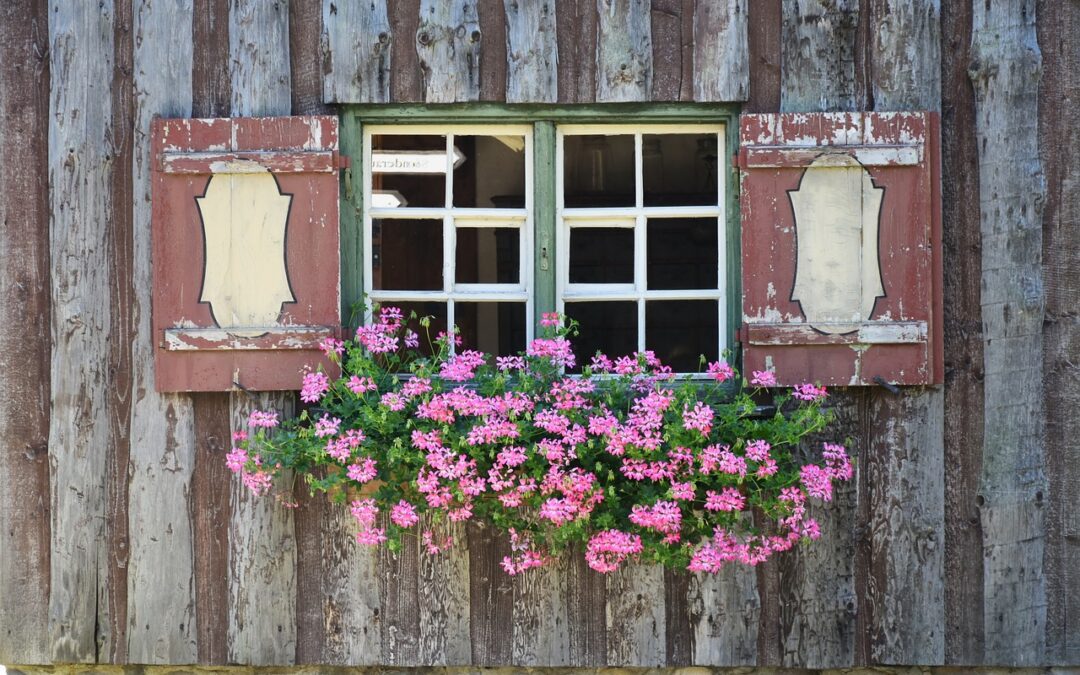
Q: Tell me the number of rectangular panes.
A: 12